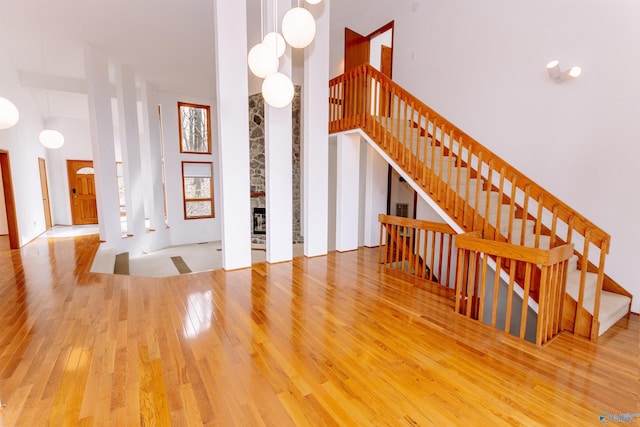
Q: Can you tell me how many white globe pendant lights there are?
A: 7